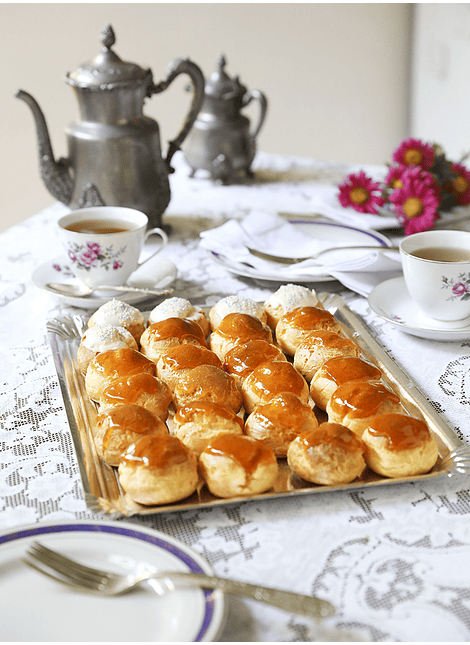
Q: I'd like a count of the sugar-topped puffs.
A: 5